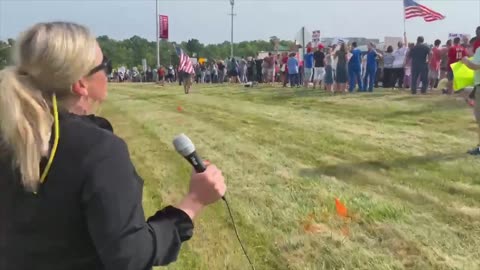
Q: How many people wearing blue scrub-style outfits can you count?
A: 2